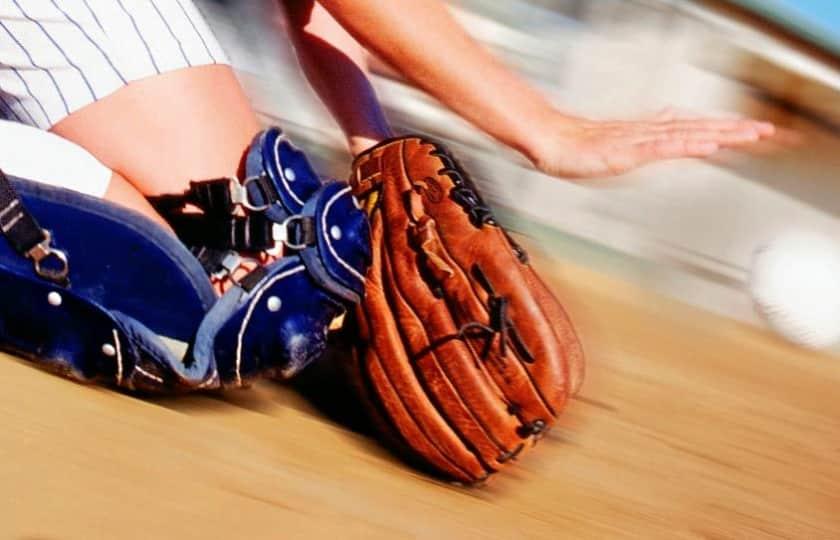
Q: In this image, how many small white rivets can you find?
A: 5